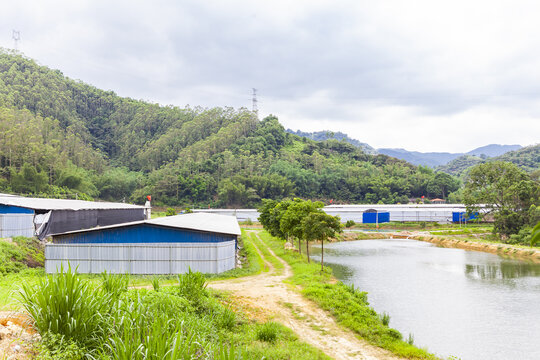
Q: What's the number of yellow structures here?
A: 0